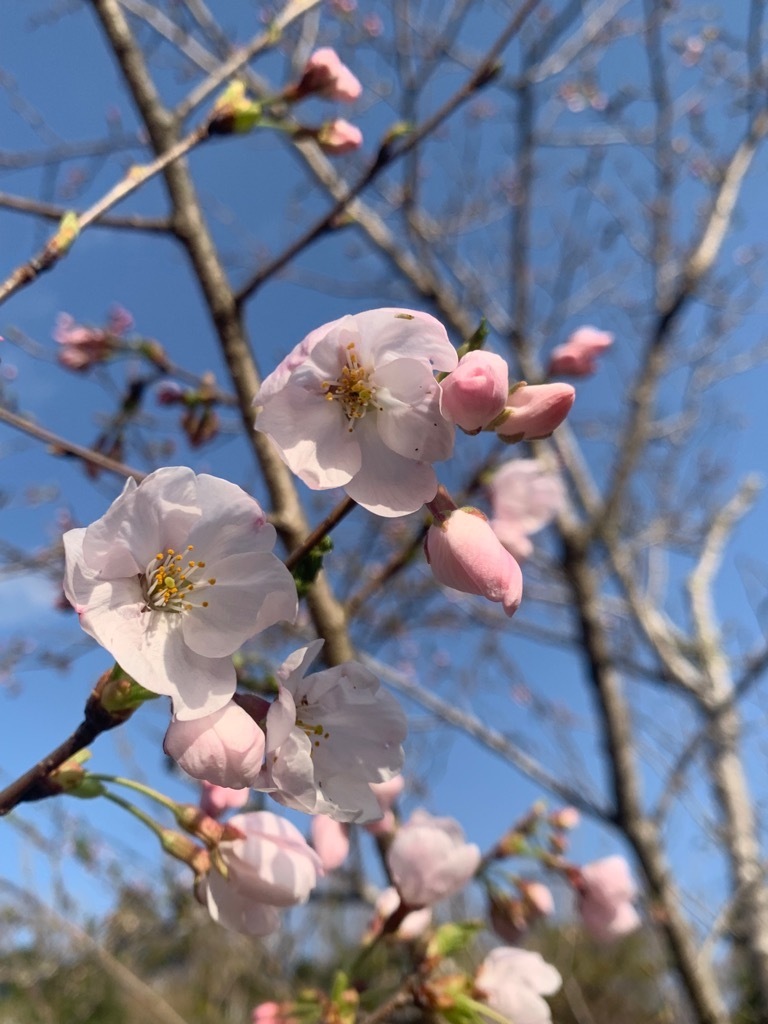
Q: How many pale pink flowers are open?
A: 3